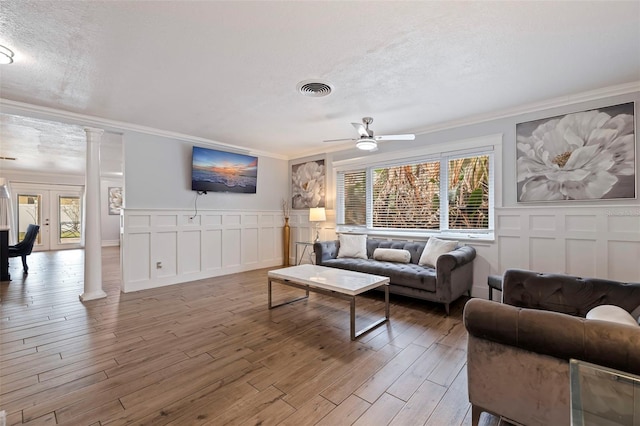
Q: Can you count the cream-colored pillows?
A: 4